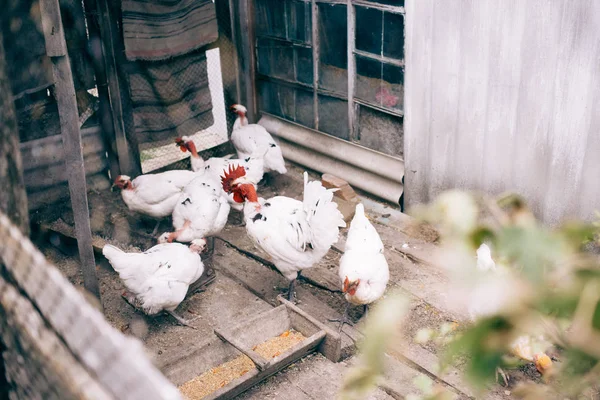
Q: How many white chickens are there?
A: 7